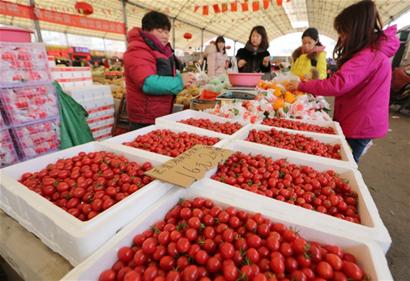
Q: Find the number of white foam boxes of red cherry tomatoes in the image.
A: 7